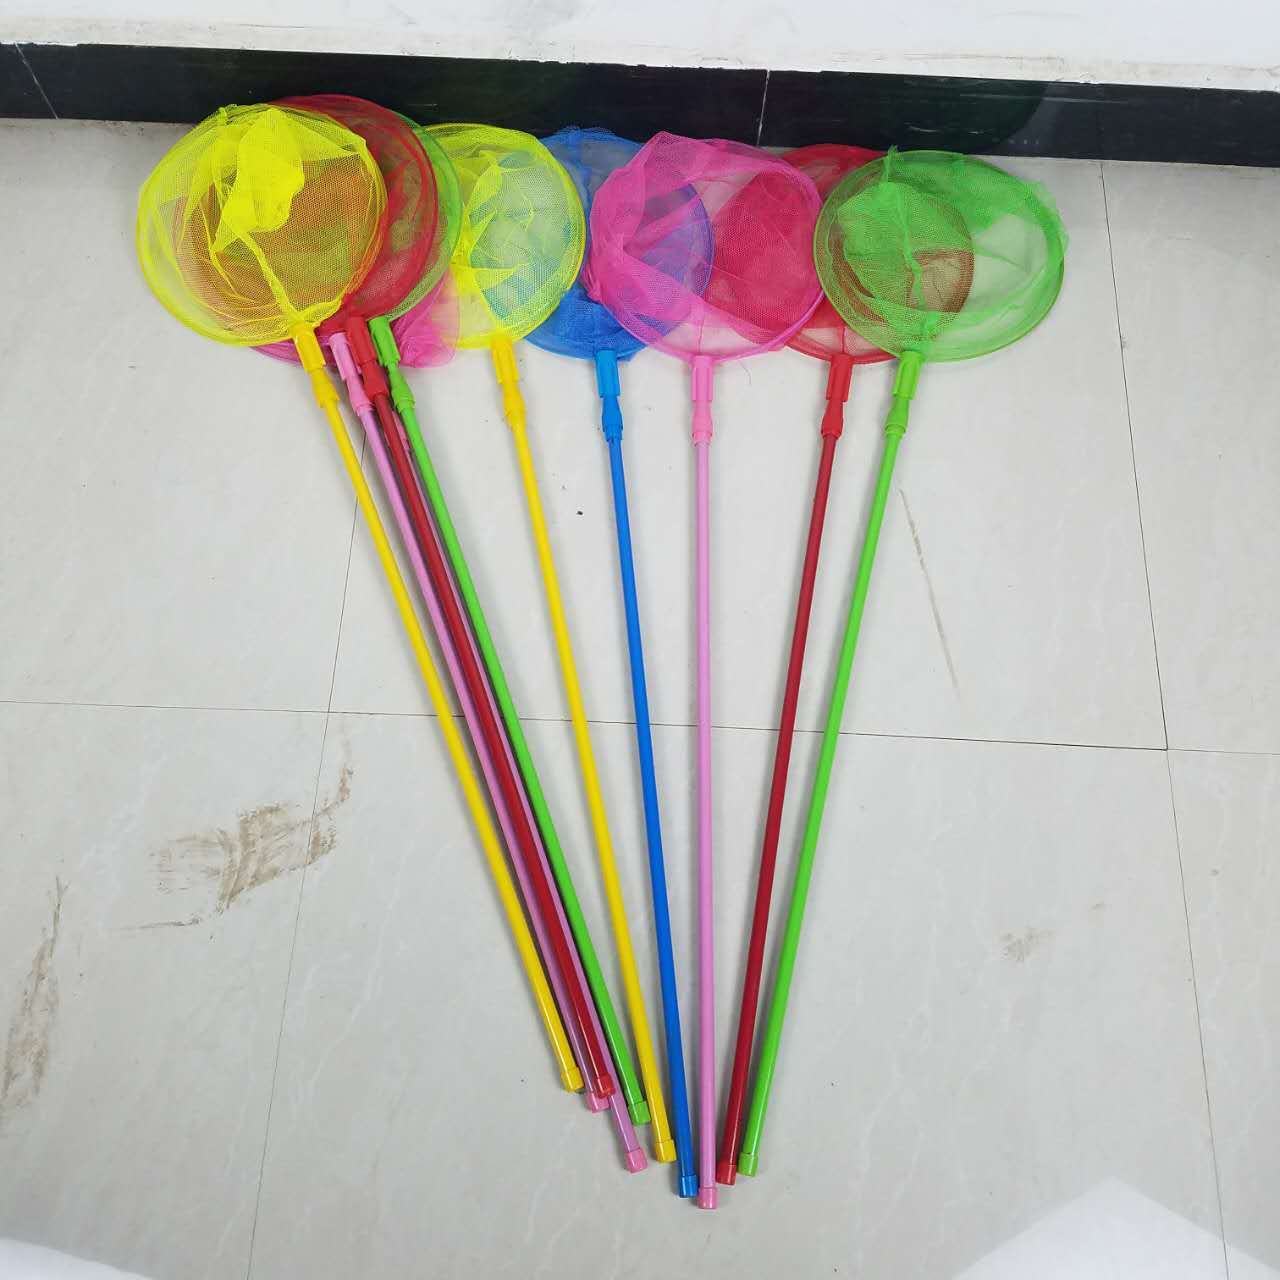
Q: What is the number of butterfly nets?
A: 10